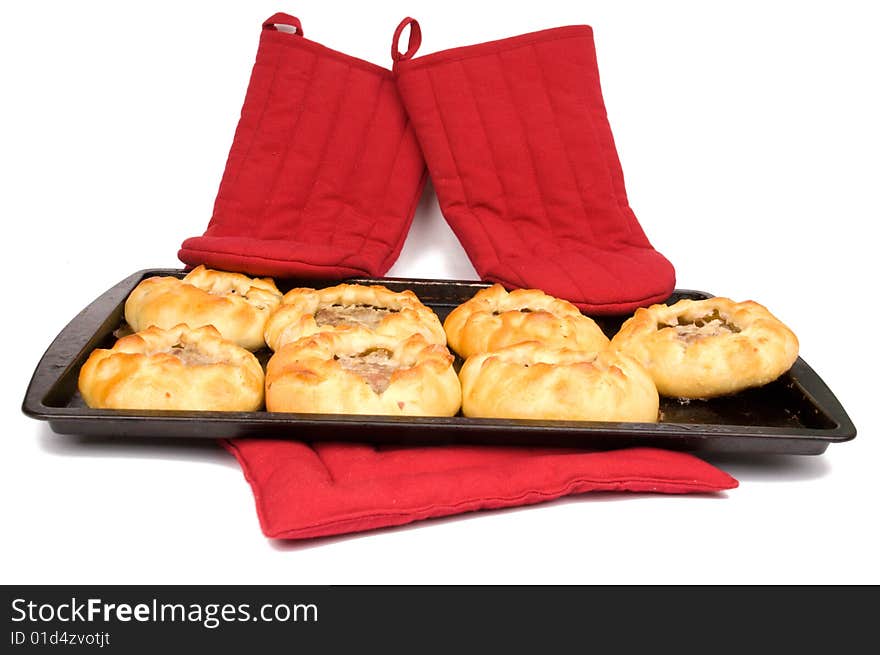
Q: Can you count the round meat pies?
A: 7